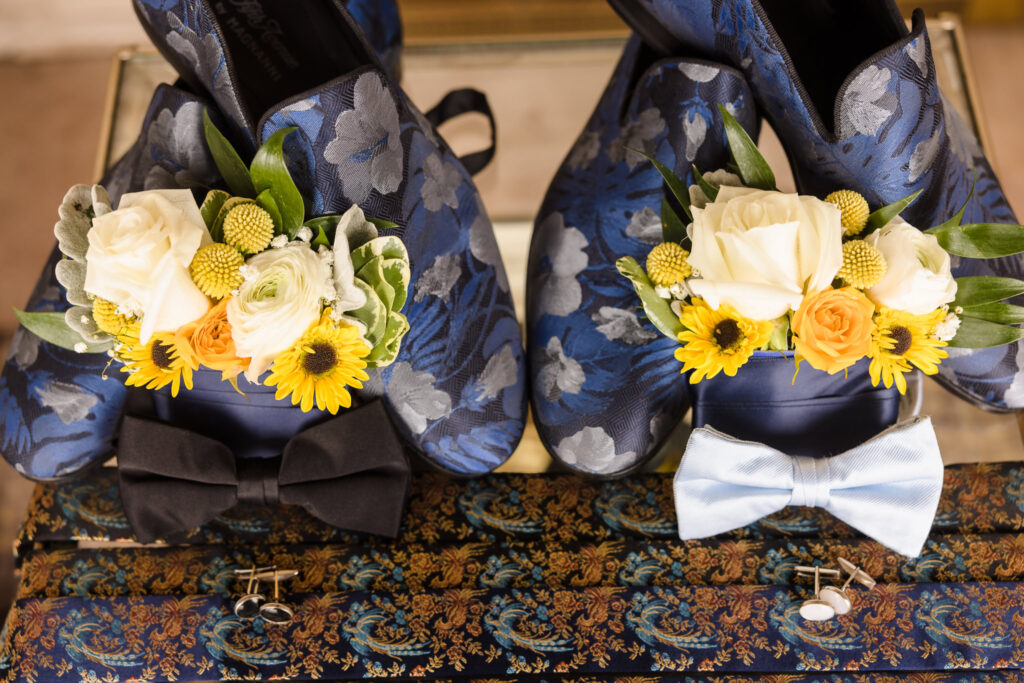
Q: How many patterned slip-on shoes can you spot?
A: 4